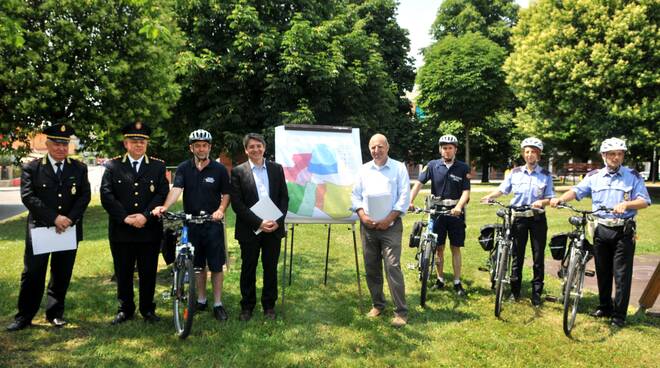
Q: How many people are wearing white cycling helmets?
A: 4